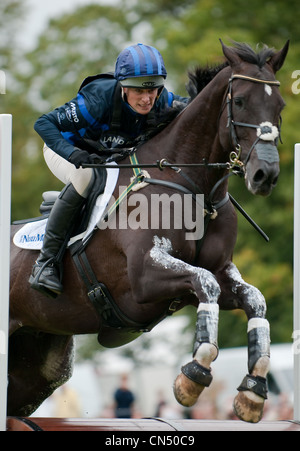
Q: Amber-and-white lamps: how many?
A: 0